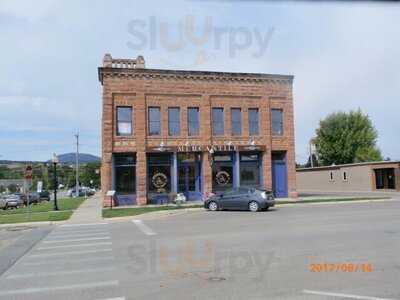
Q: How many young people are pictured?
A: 0